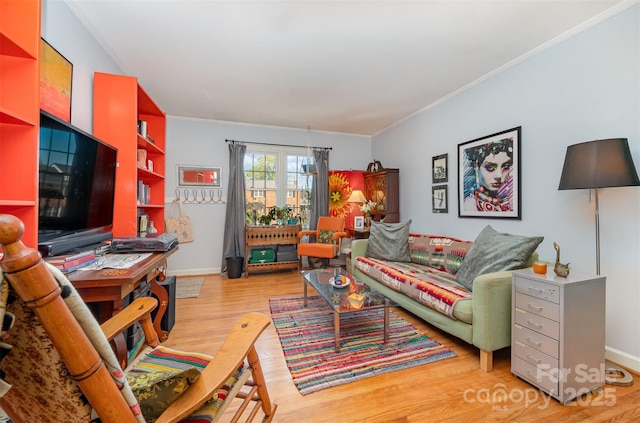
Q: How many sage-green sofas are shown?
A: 1